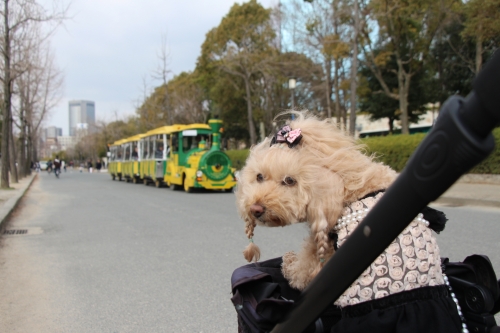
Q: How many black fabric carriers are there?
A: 1